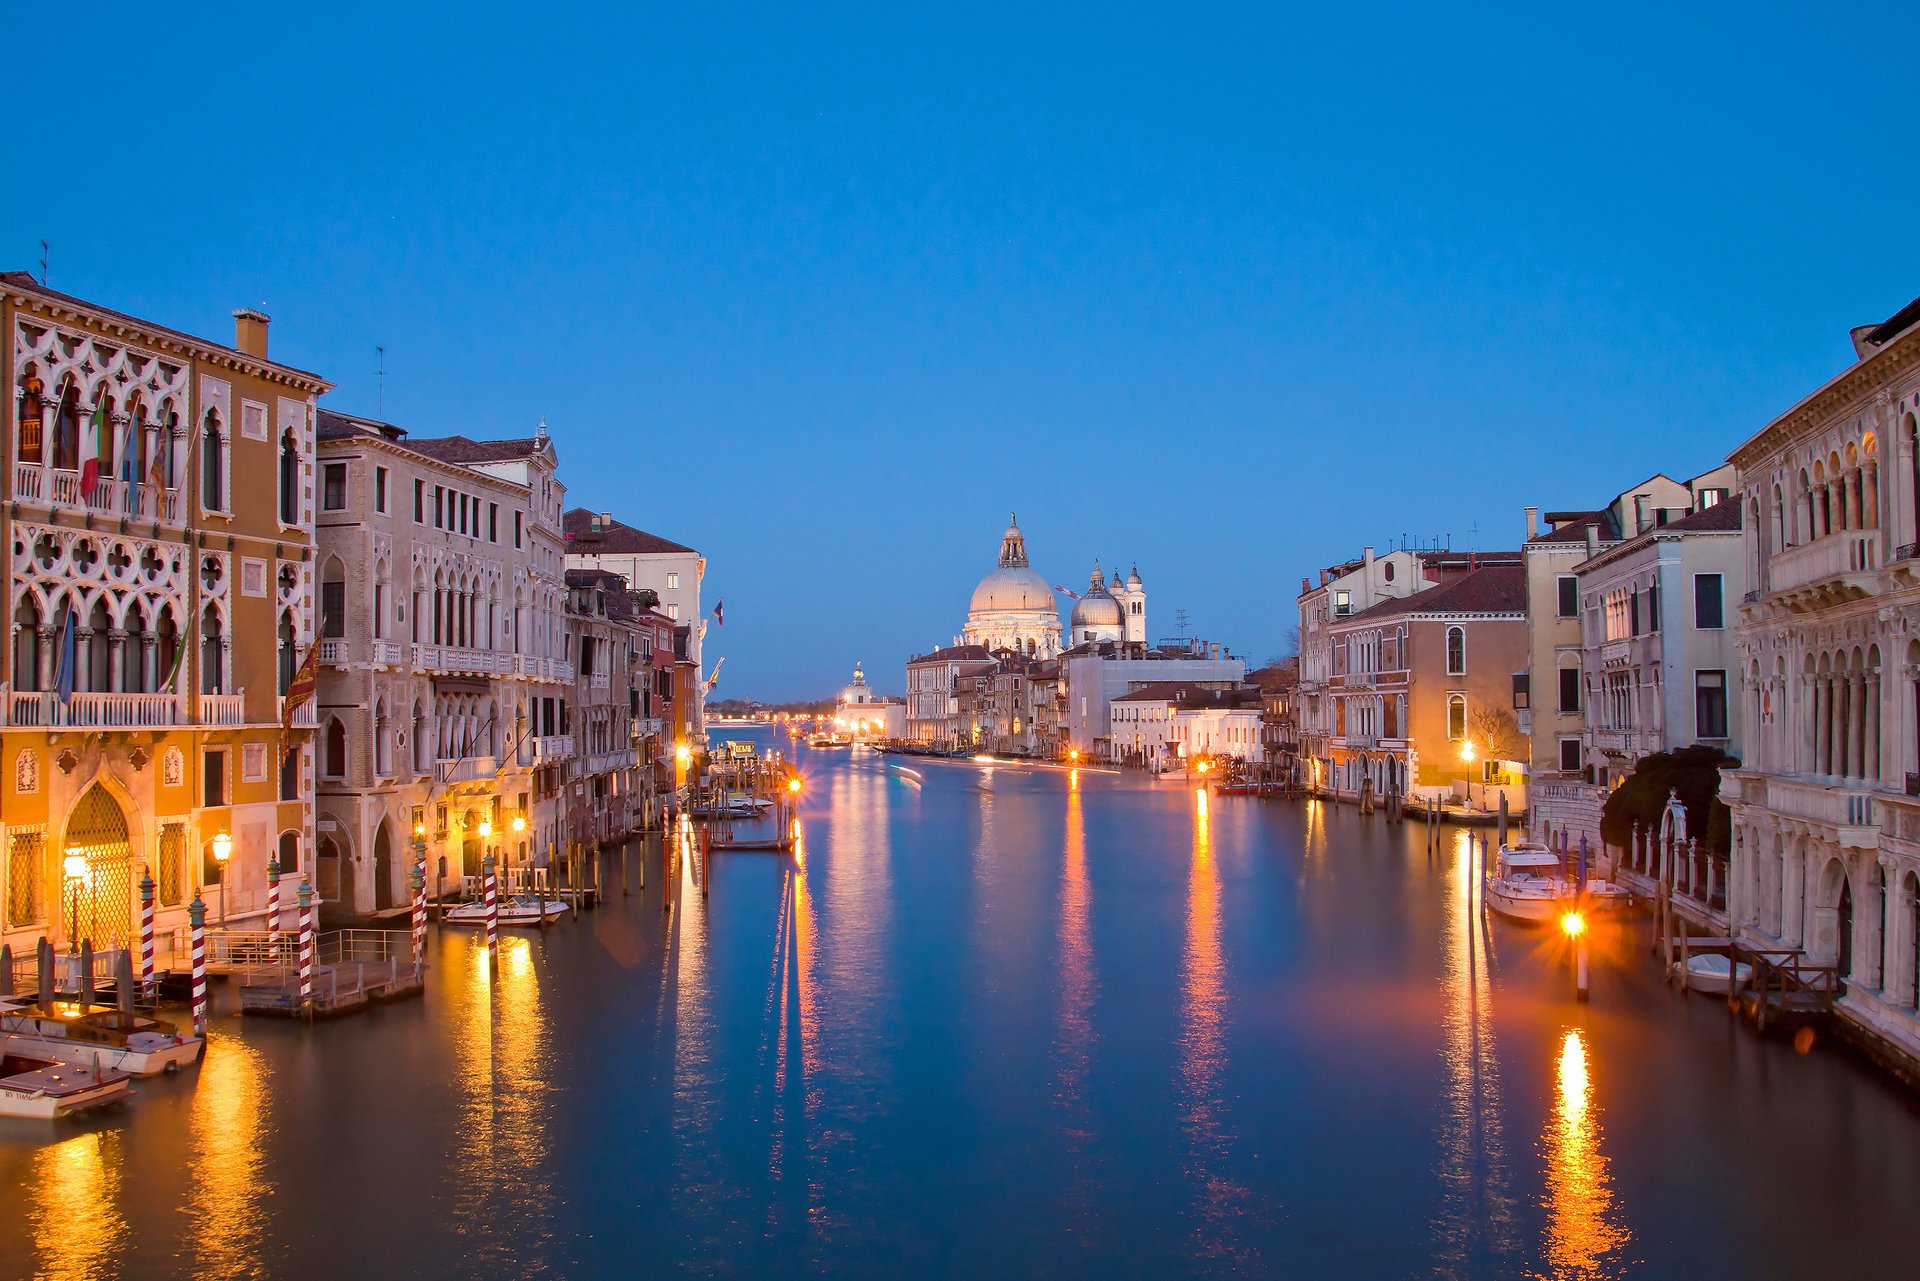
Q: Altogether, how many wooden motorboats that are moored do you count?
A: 2